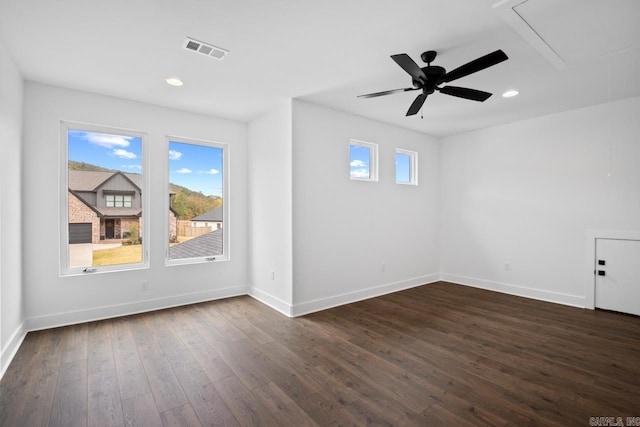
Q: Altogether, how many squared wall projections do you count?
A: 1